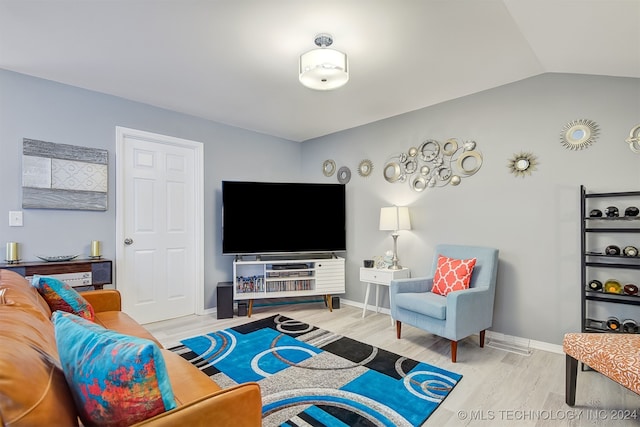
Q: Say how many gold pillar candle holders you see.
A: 2